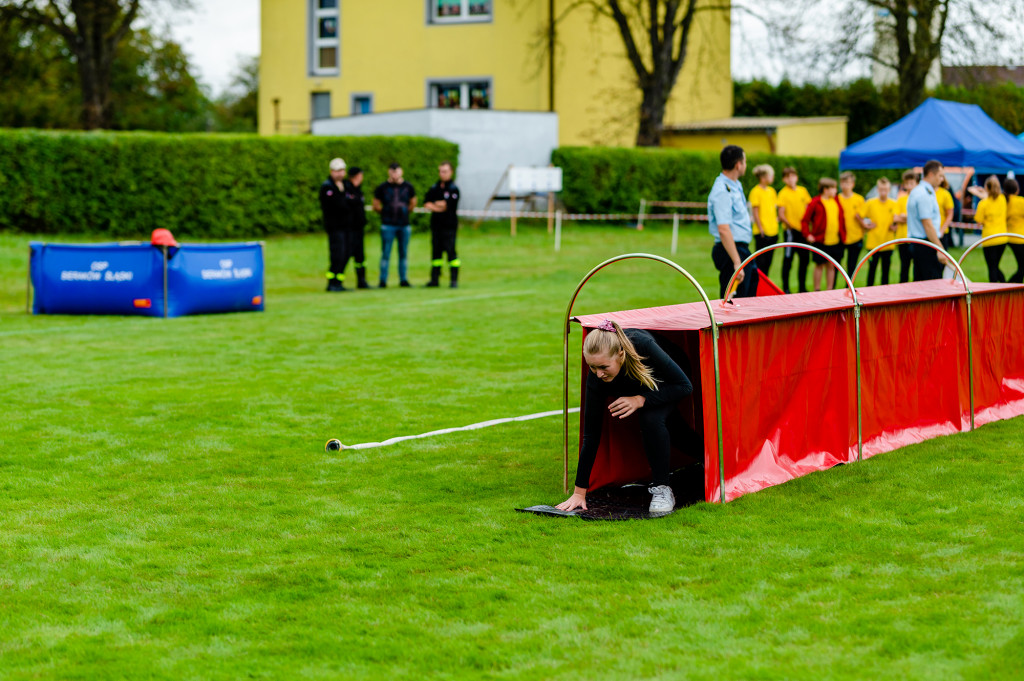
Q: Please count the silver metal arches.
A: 4